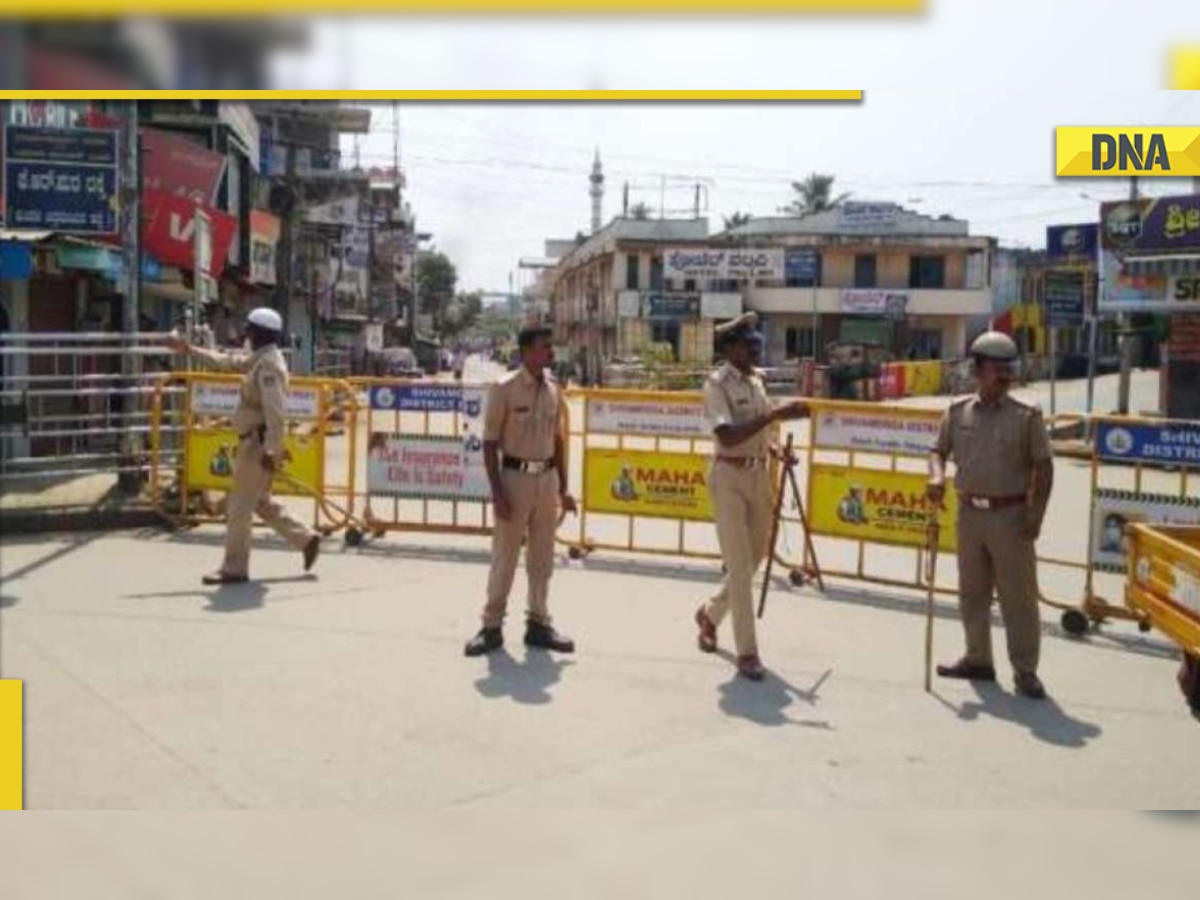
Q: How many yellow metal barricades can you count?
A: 5